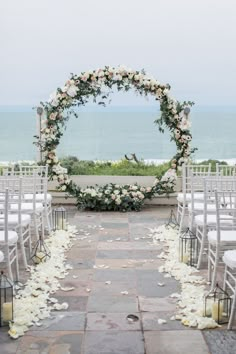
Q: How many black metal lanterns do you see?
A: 6